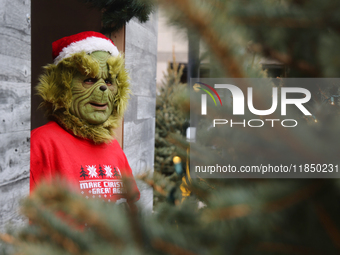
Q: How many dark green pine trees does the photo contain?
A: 3